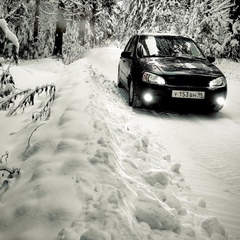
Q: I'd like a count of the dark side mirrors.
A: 2